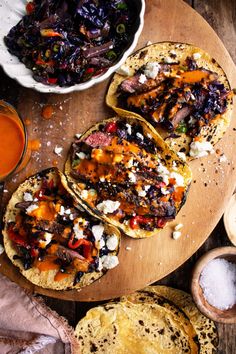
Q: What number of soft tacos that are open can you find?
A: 3